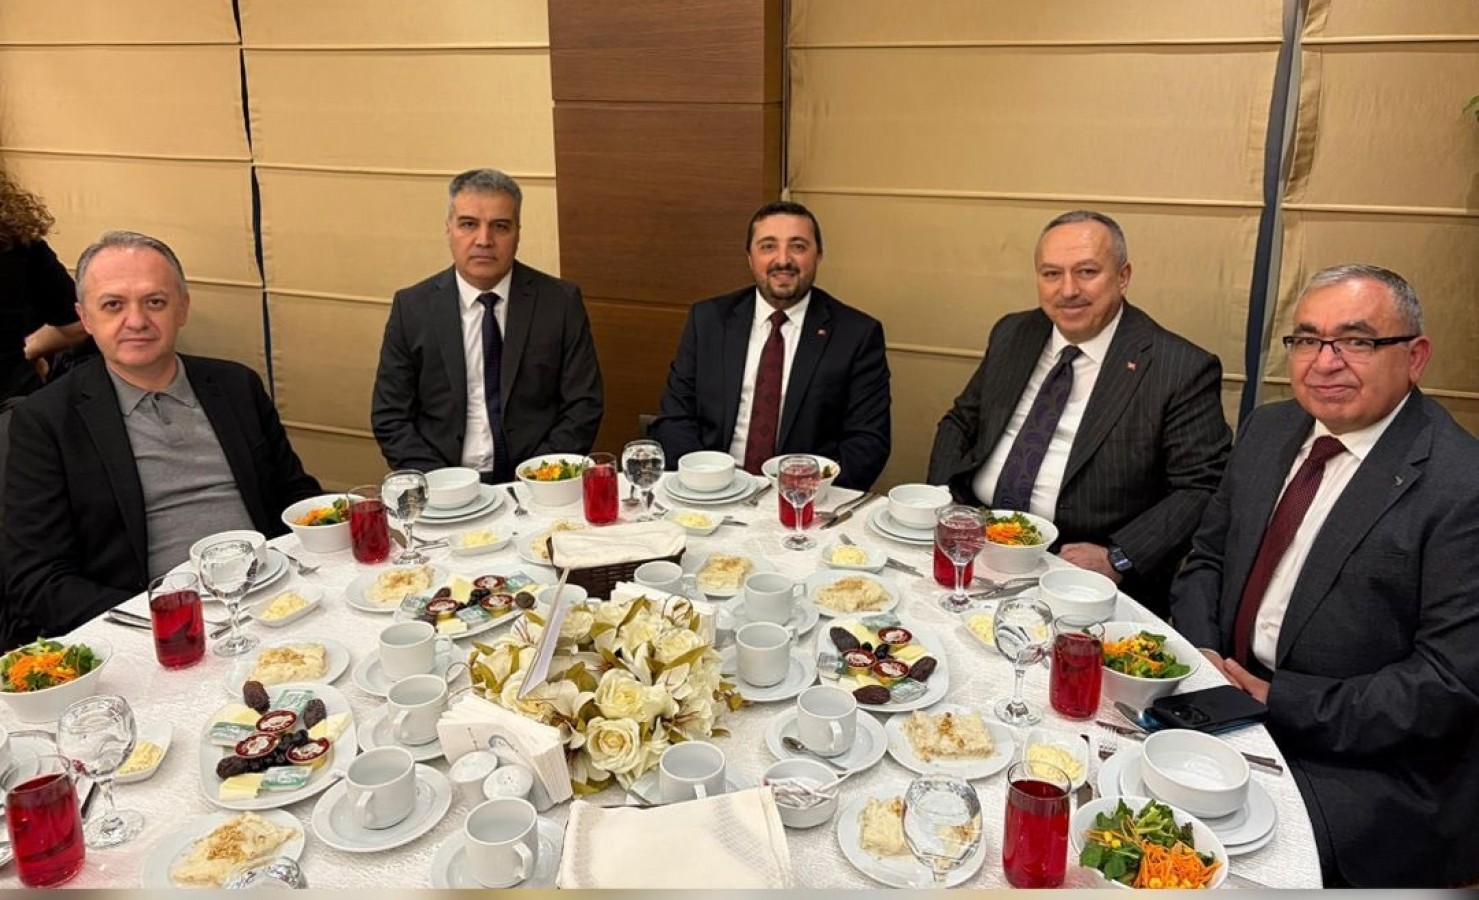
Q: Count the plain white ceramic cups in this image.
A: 10